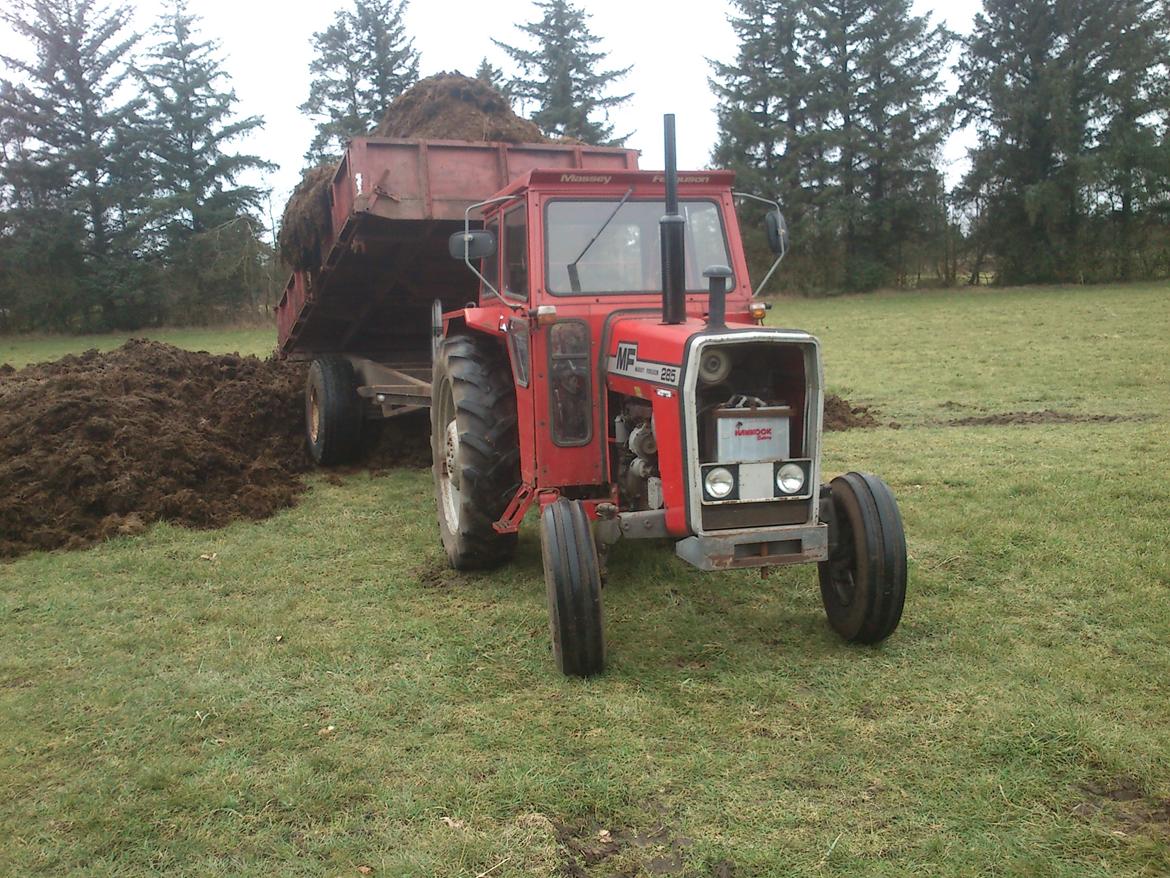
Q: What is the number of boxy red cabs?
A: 1